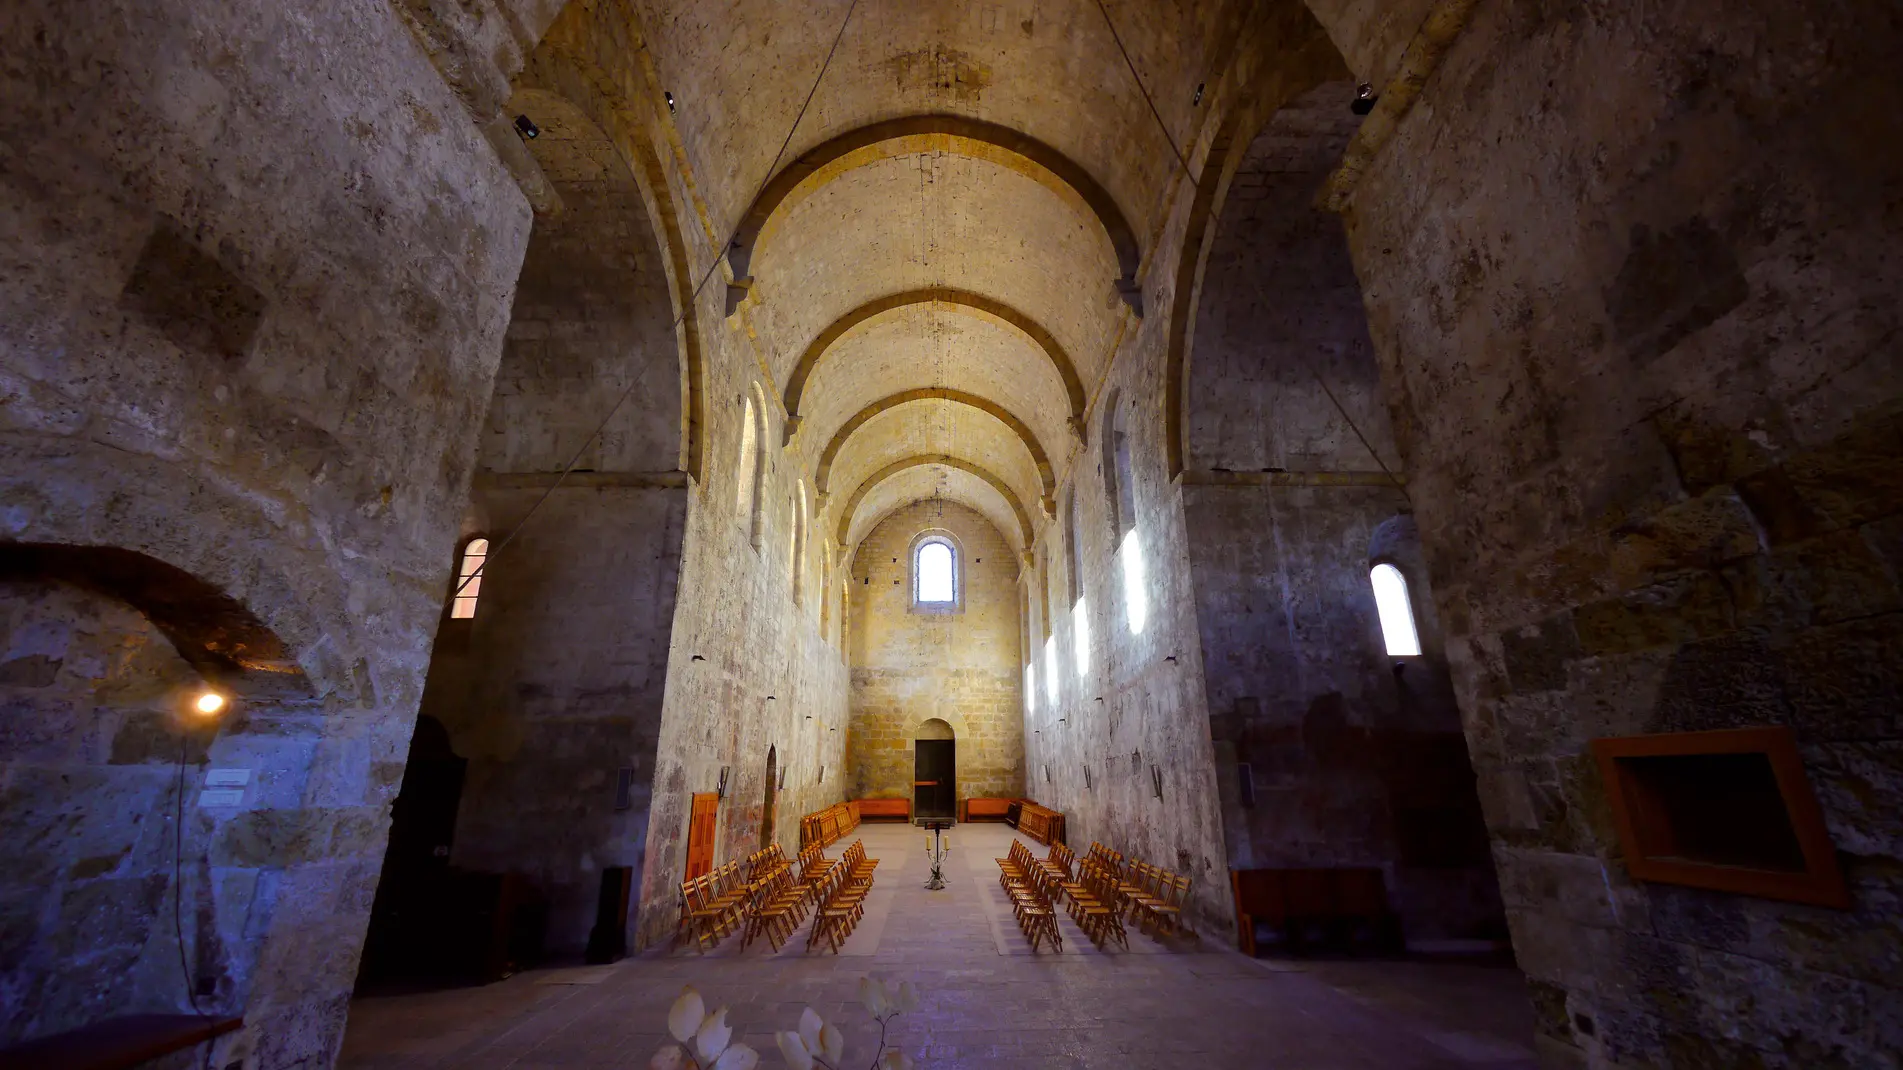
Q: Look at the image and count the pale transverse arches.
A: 4